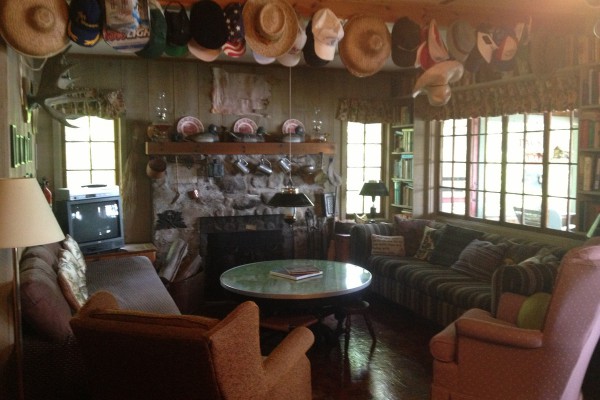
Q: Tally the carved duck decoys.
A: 3